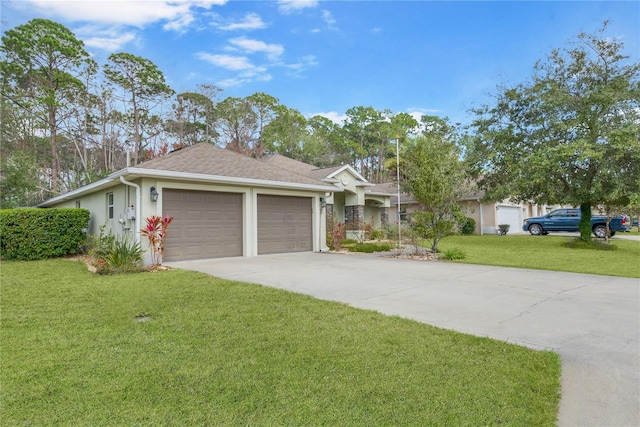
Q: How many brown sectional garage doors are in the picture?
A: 2